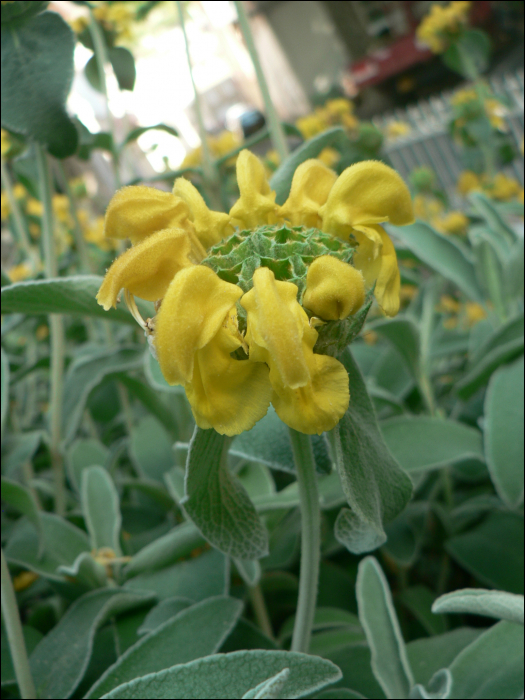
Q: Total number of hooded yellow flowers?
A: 9